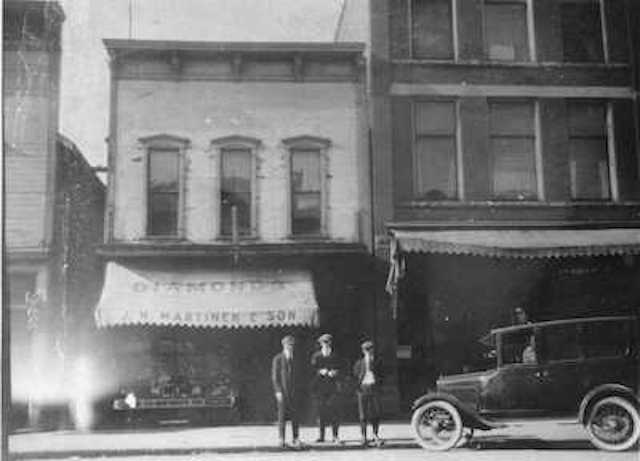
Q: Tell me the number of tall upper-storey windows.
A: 9